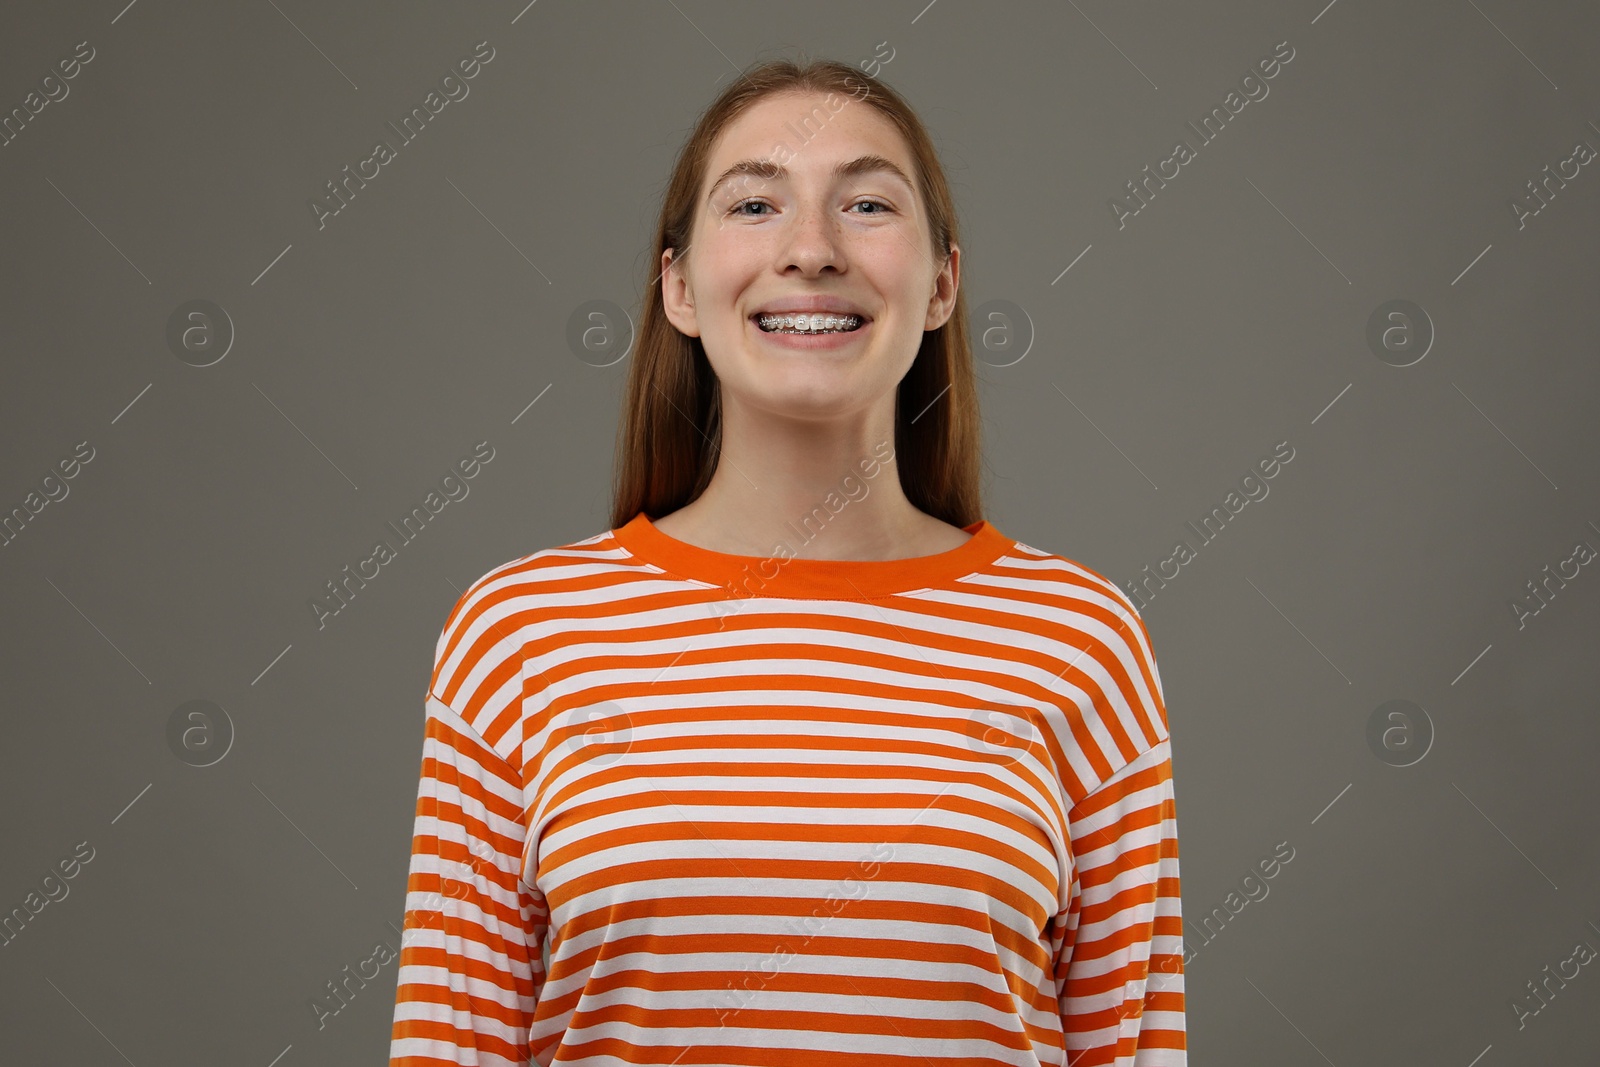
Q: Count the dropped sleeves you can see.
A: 2